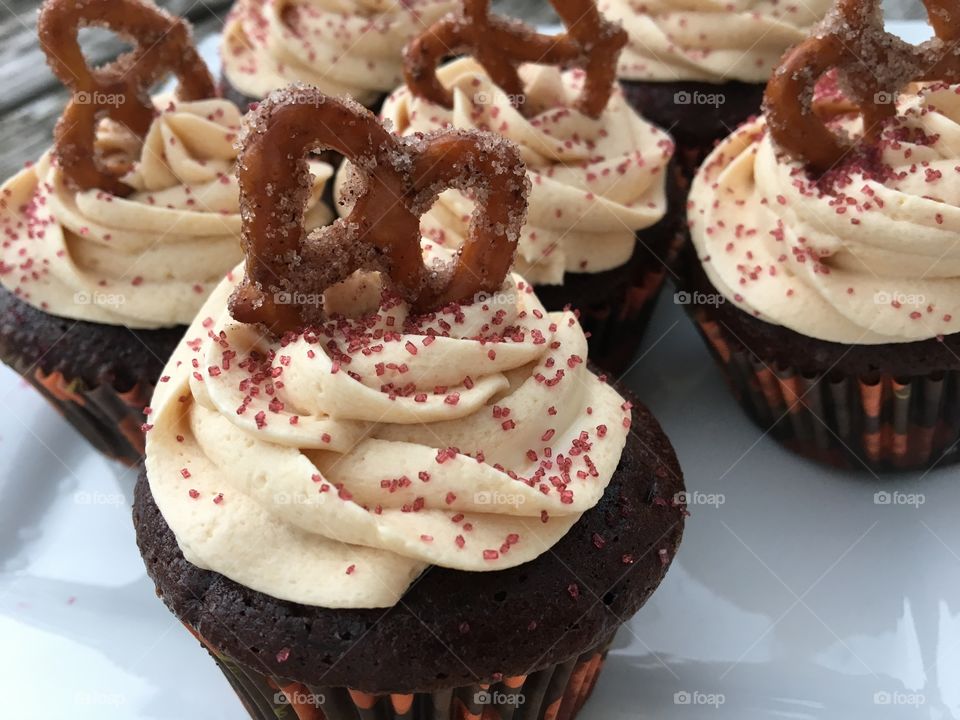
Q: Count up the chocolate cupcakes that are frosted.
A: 6